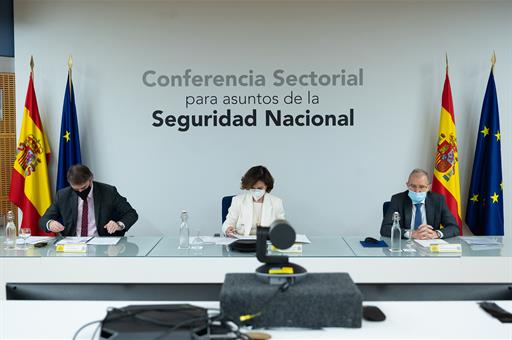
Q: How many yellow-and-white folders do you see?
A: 3